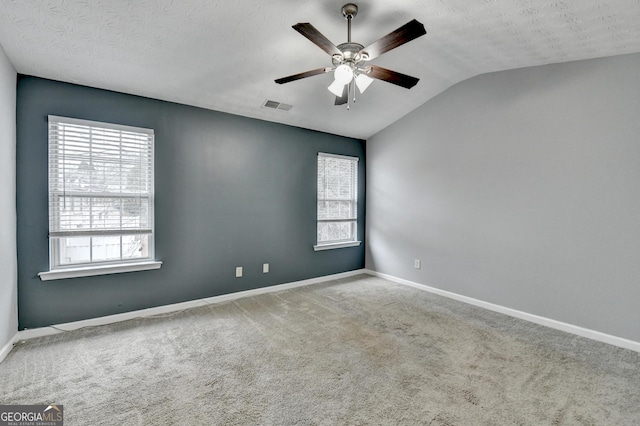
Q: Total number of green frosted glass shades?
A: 0